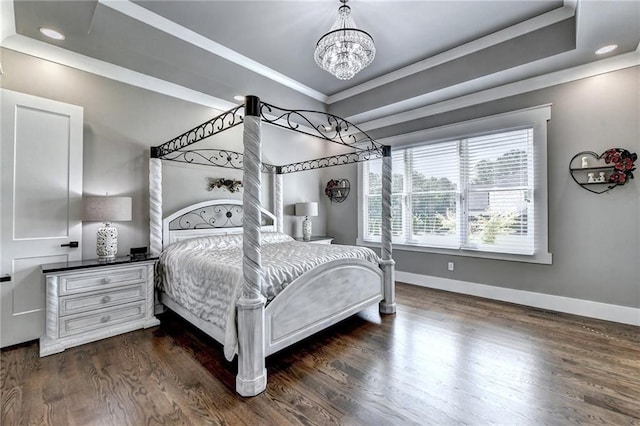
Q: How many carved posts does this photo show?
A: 4